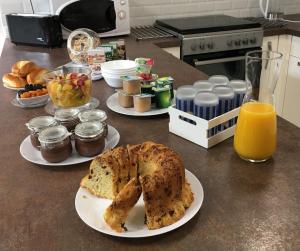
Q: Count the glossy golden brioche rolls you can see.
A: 3